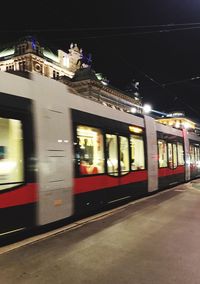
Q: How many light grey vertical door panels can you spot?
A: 3